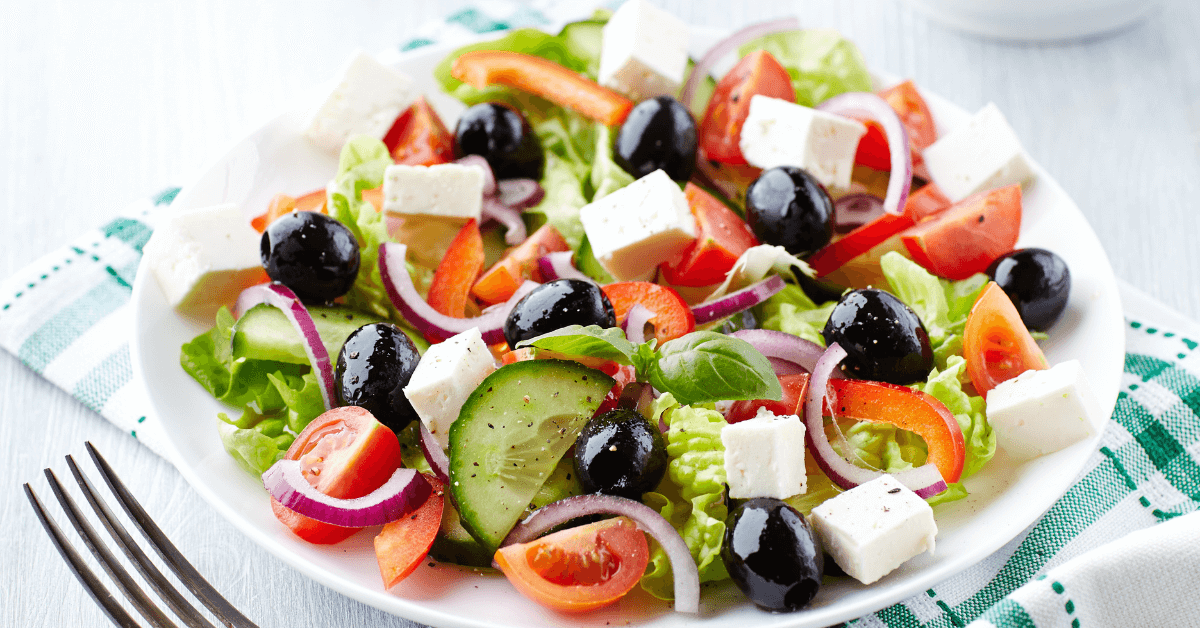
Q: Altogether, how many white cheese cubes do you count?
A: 11